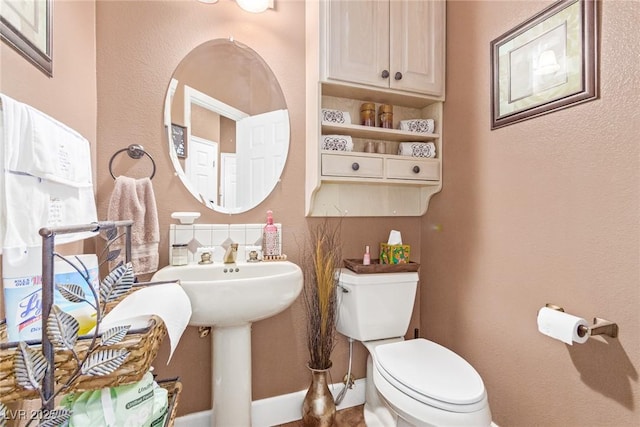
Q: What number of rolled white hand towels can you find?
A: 4